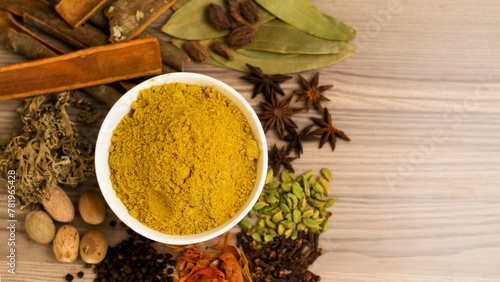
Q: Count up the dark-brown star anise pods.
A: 6